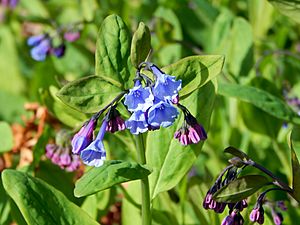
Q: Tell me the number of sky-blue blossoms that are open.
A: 5